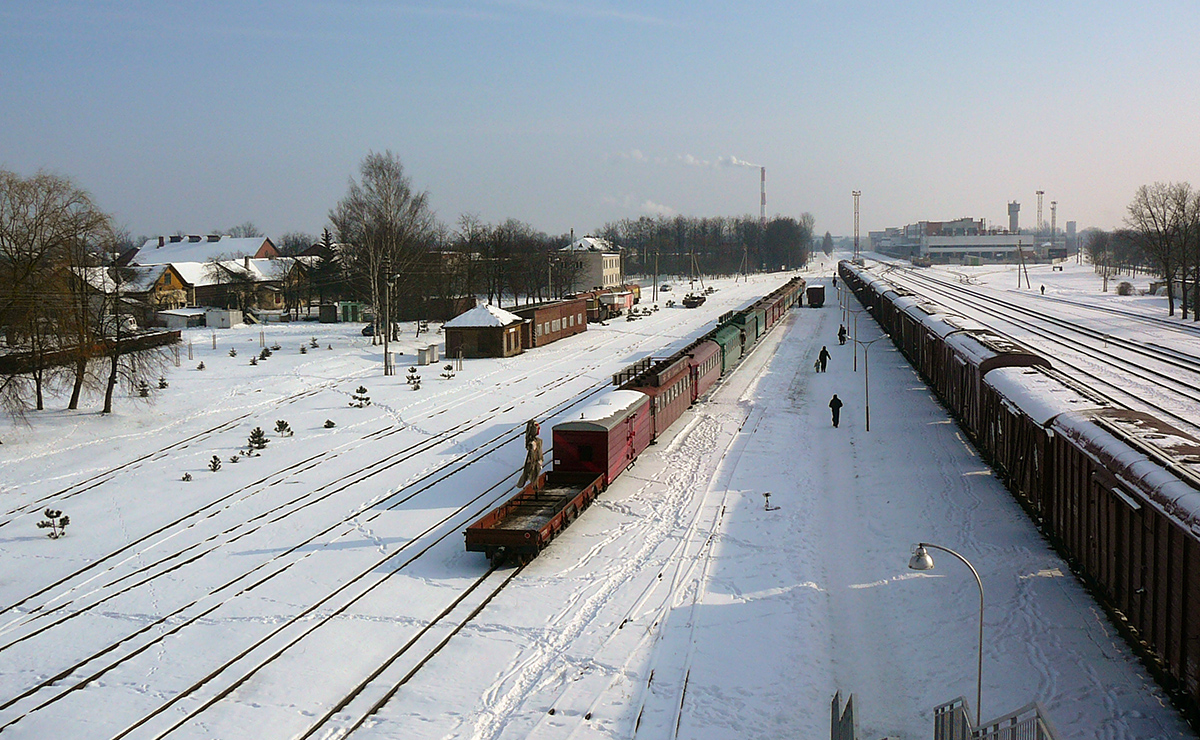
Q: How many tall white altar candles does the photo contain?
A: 0